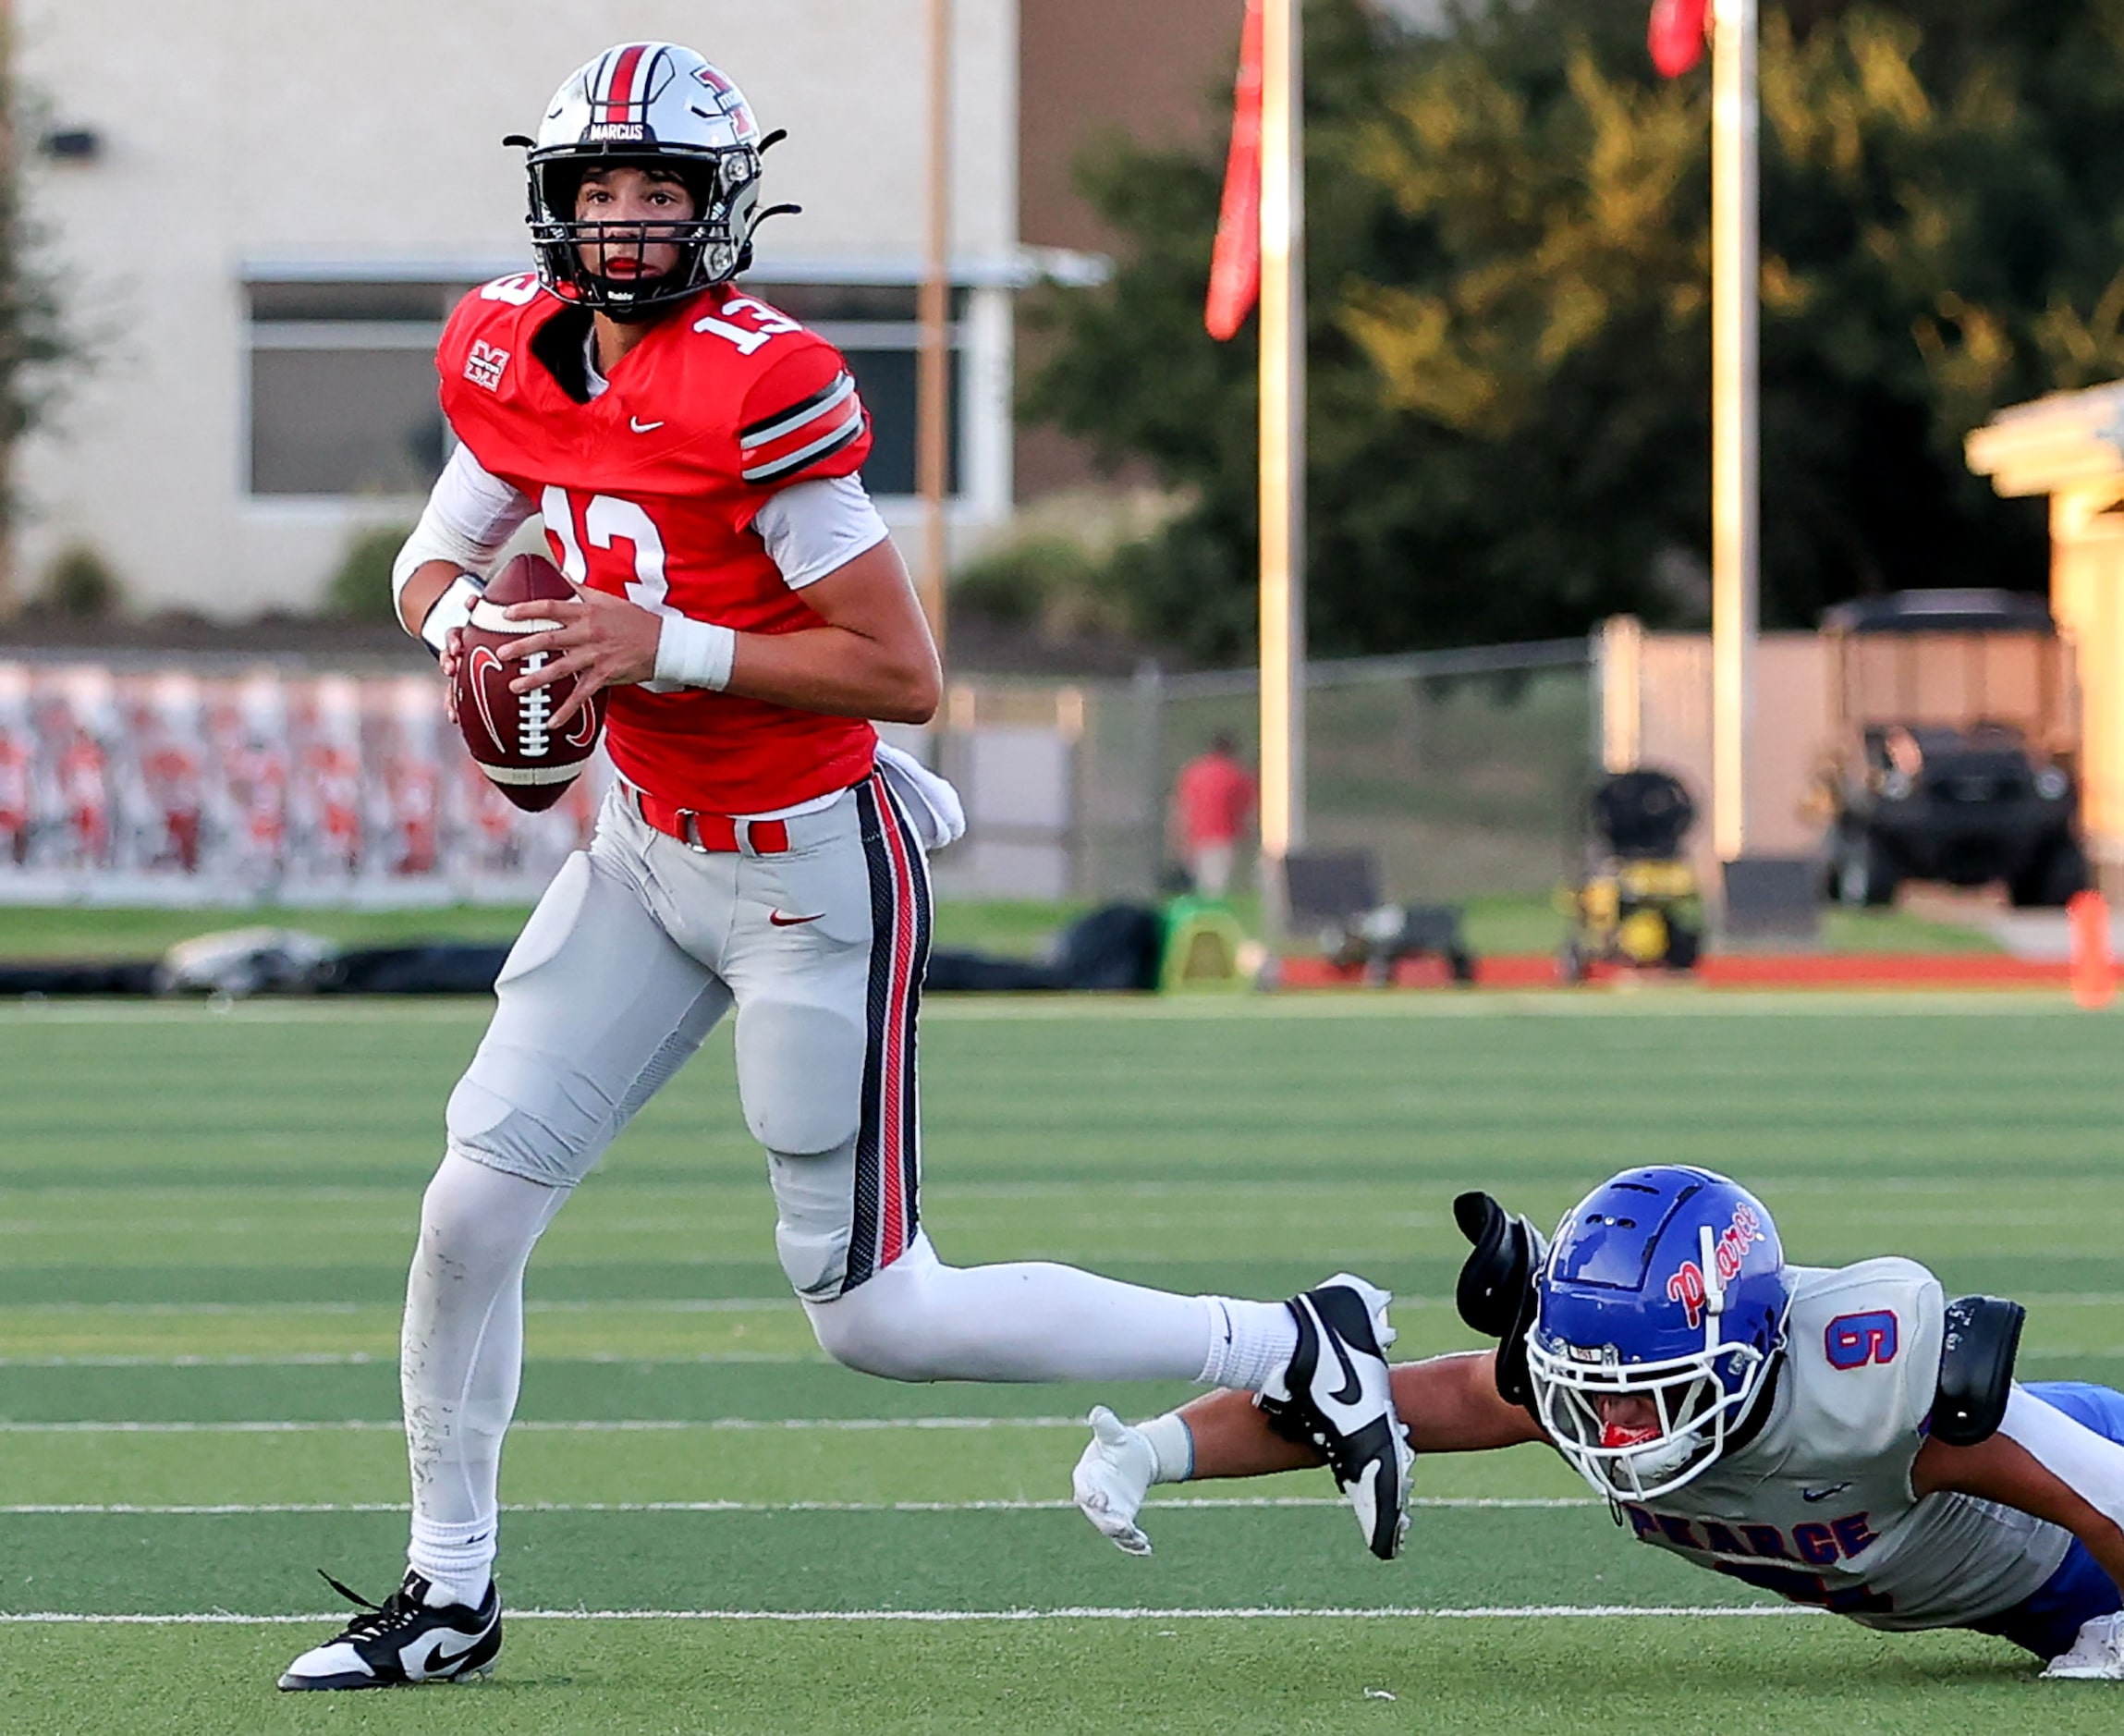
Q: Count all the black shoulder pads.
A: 2